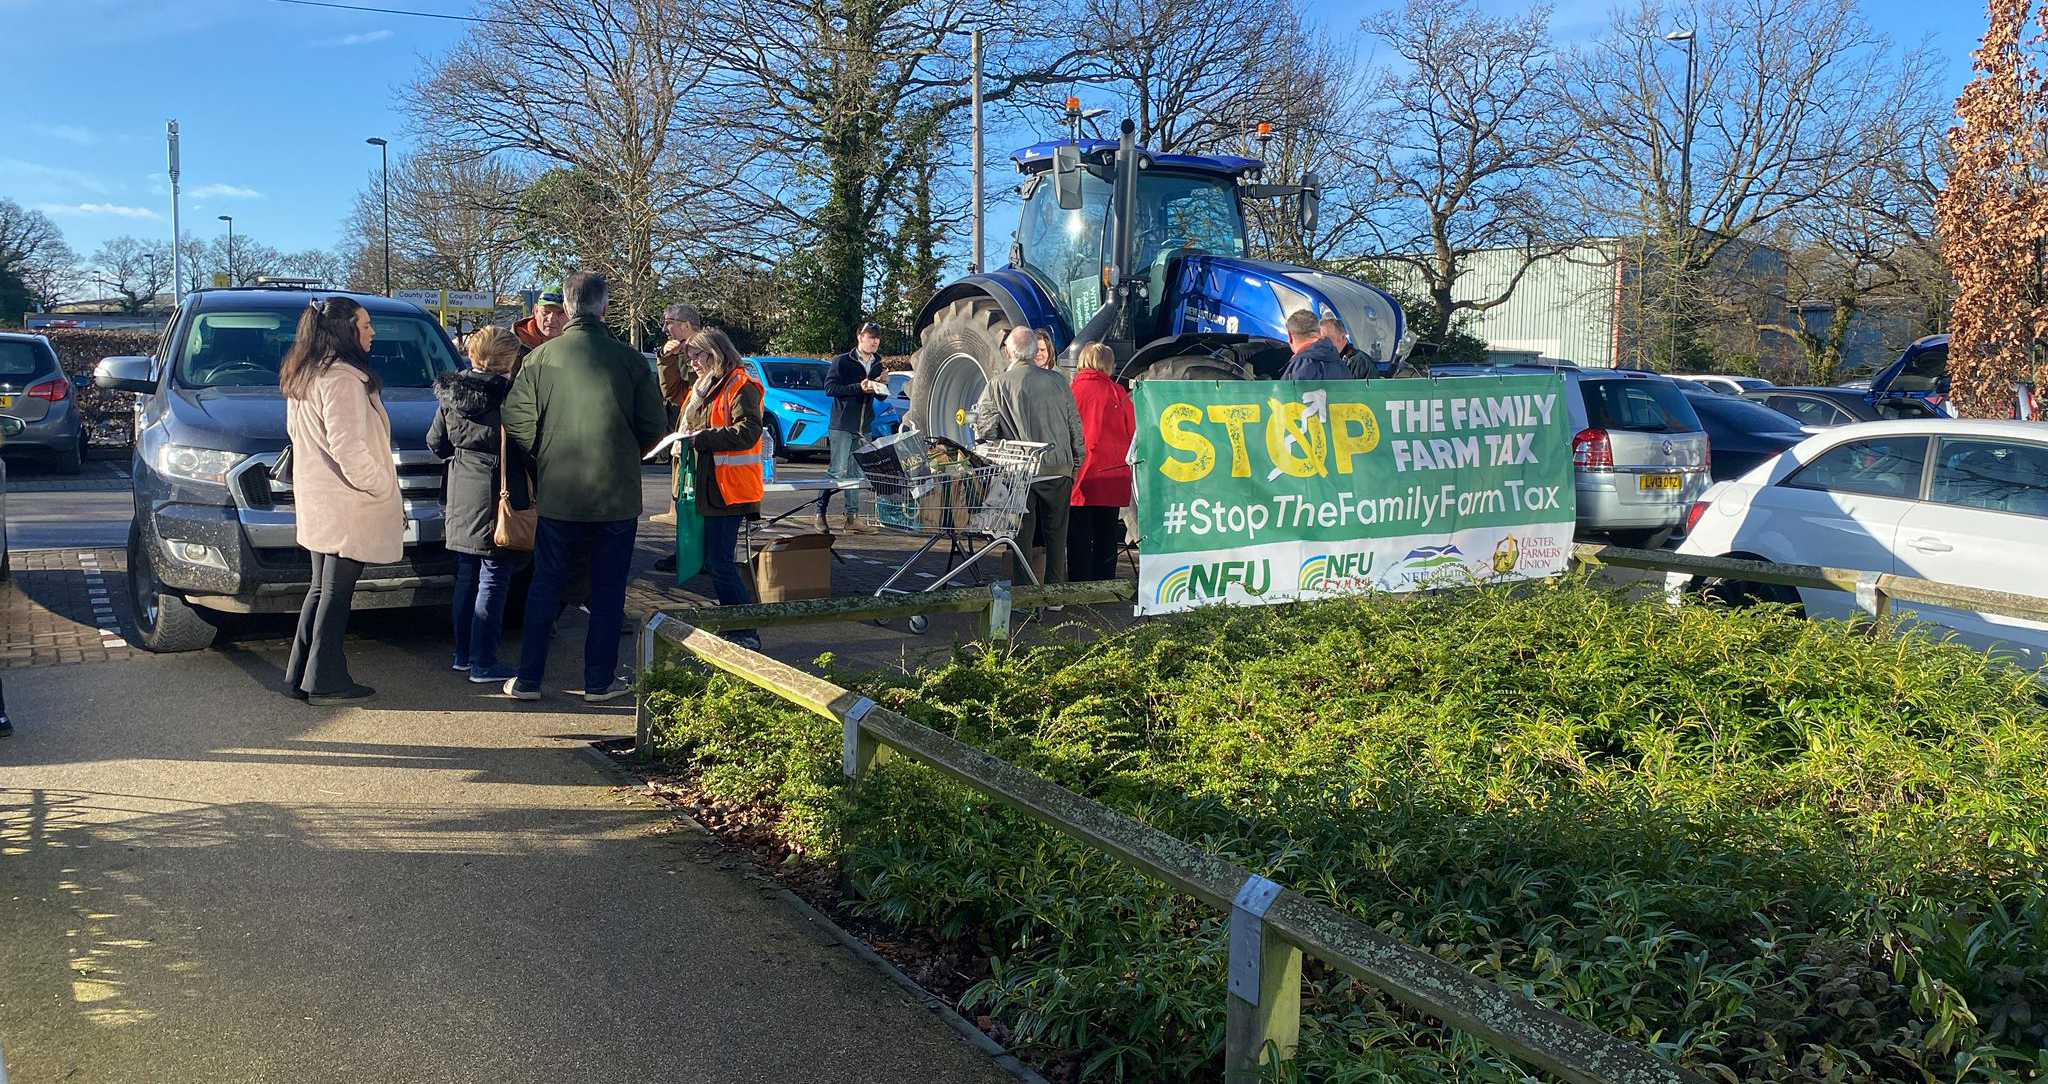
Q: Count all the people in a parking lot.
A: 12